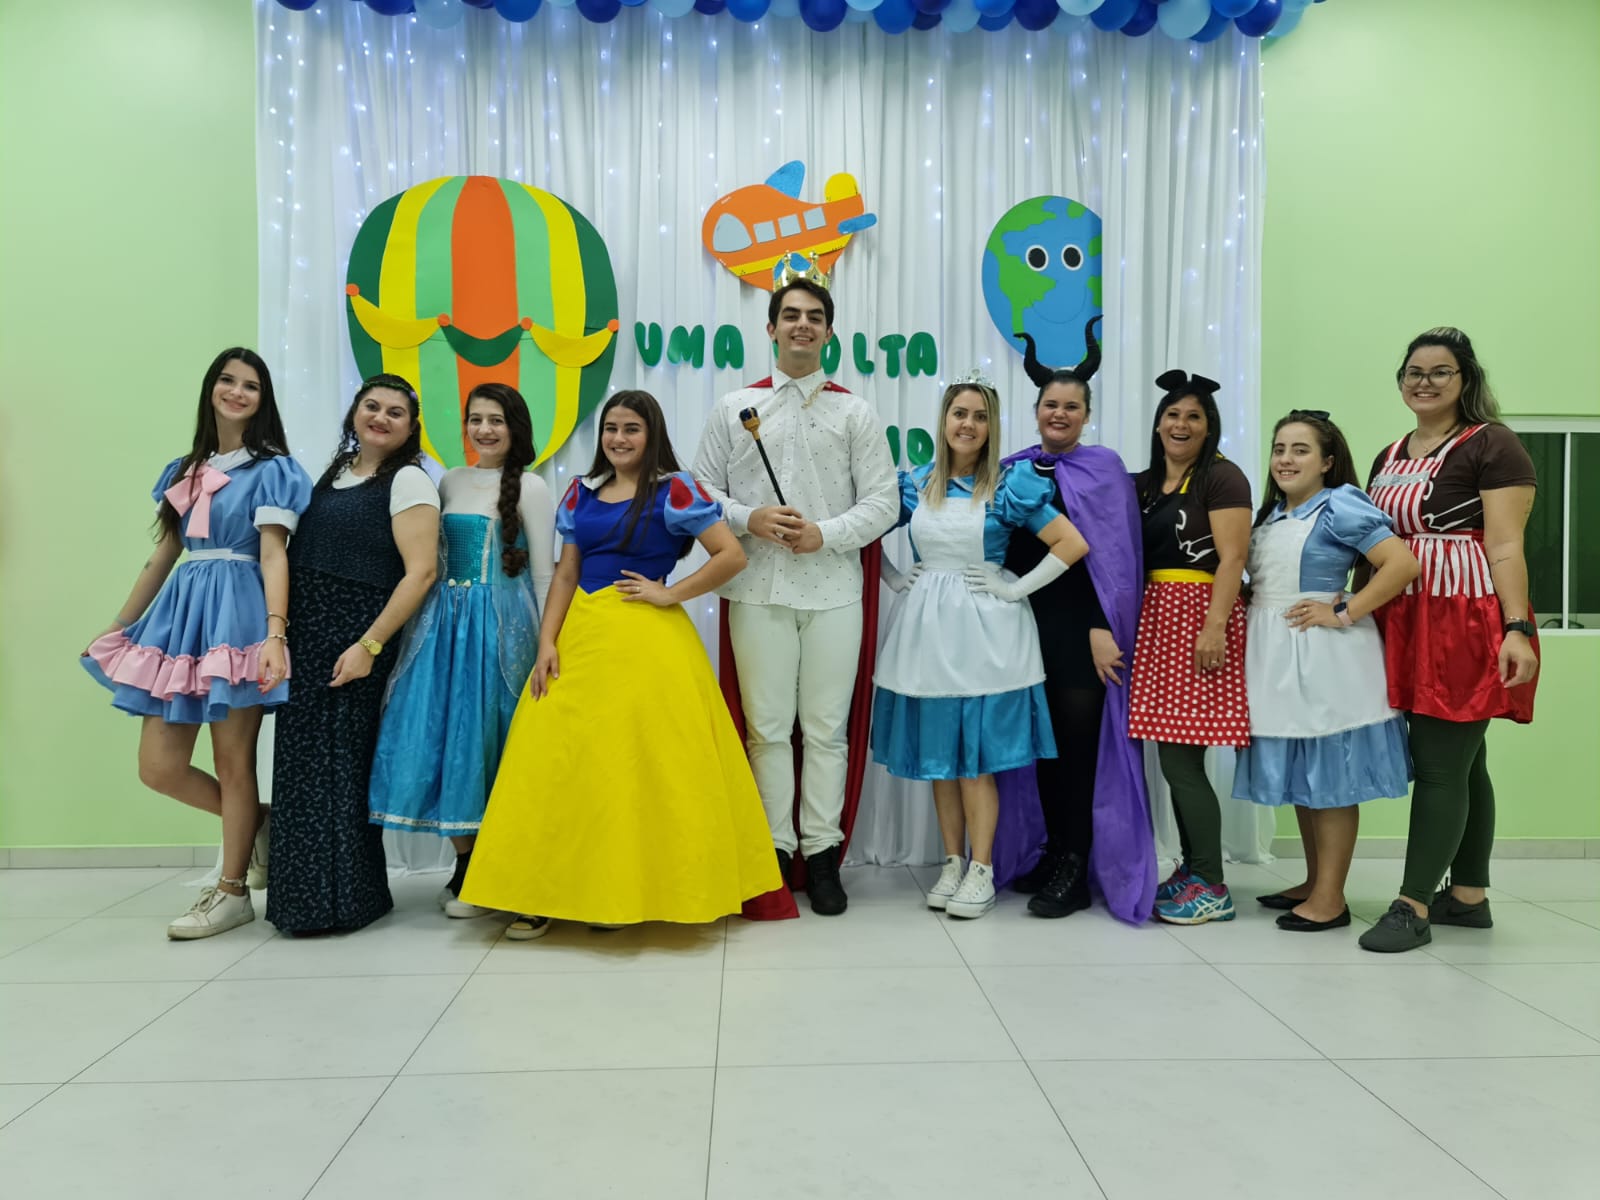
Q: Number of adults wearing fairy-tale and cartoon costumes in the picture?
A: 10